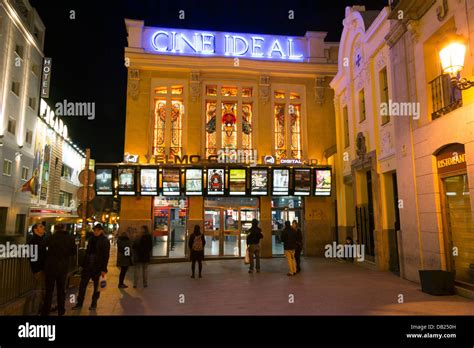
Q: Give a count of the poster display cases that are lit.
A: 11